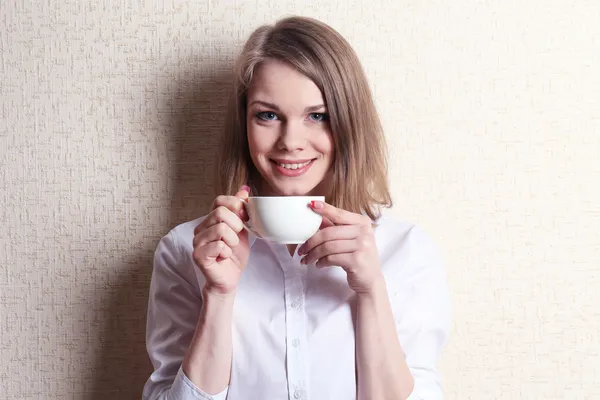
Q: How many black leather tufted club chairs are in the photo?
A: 0